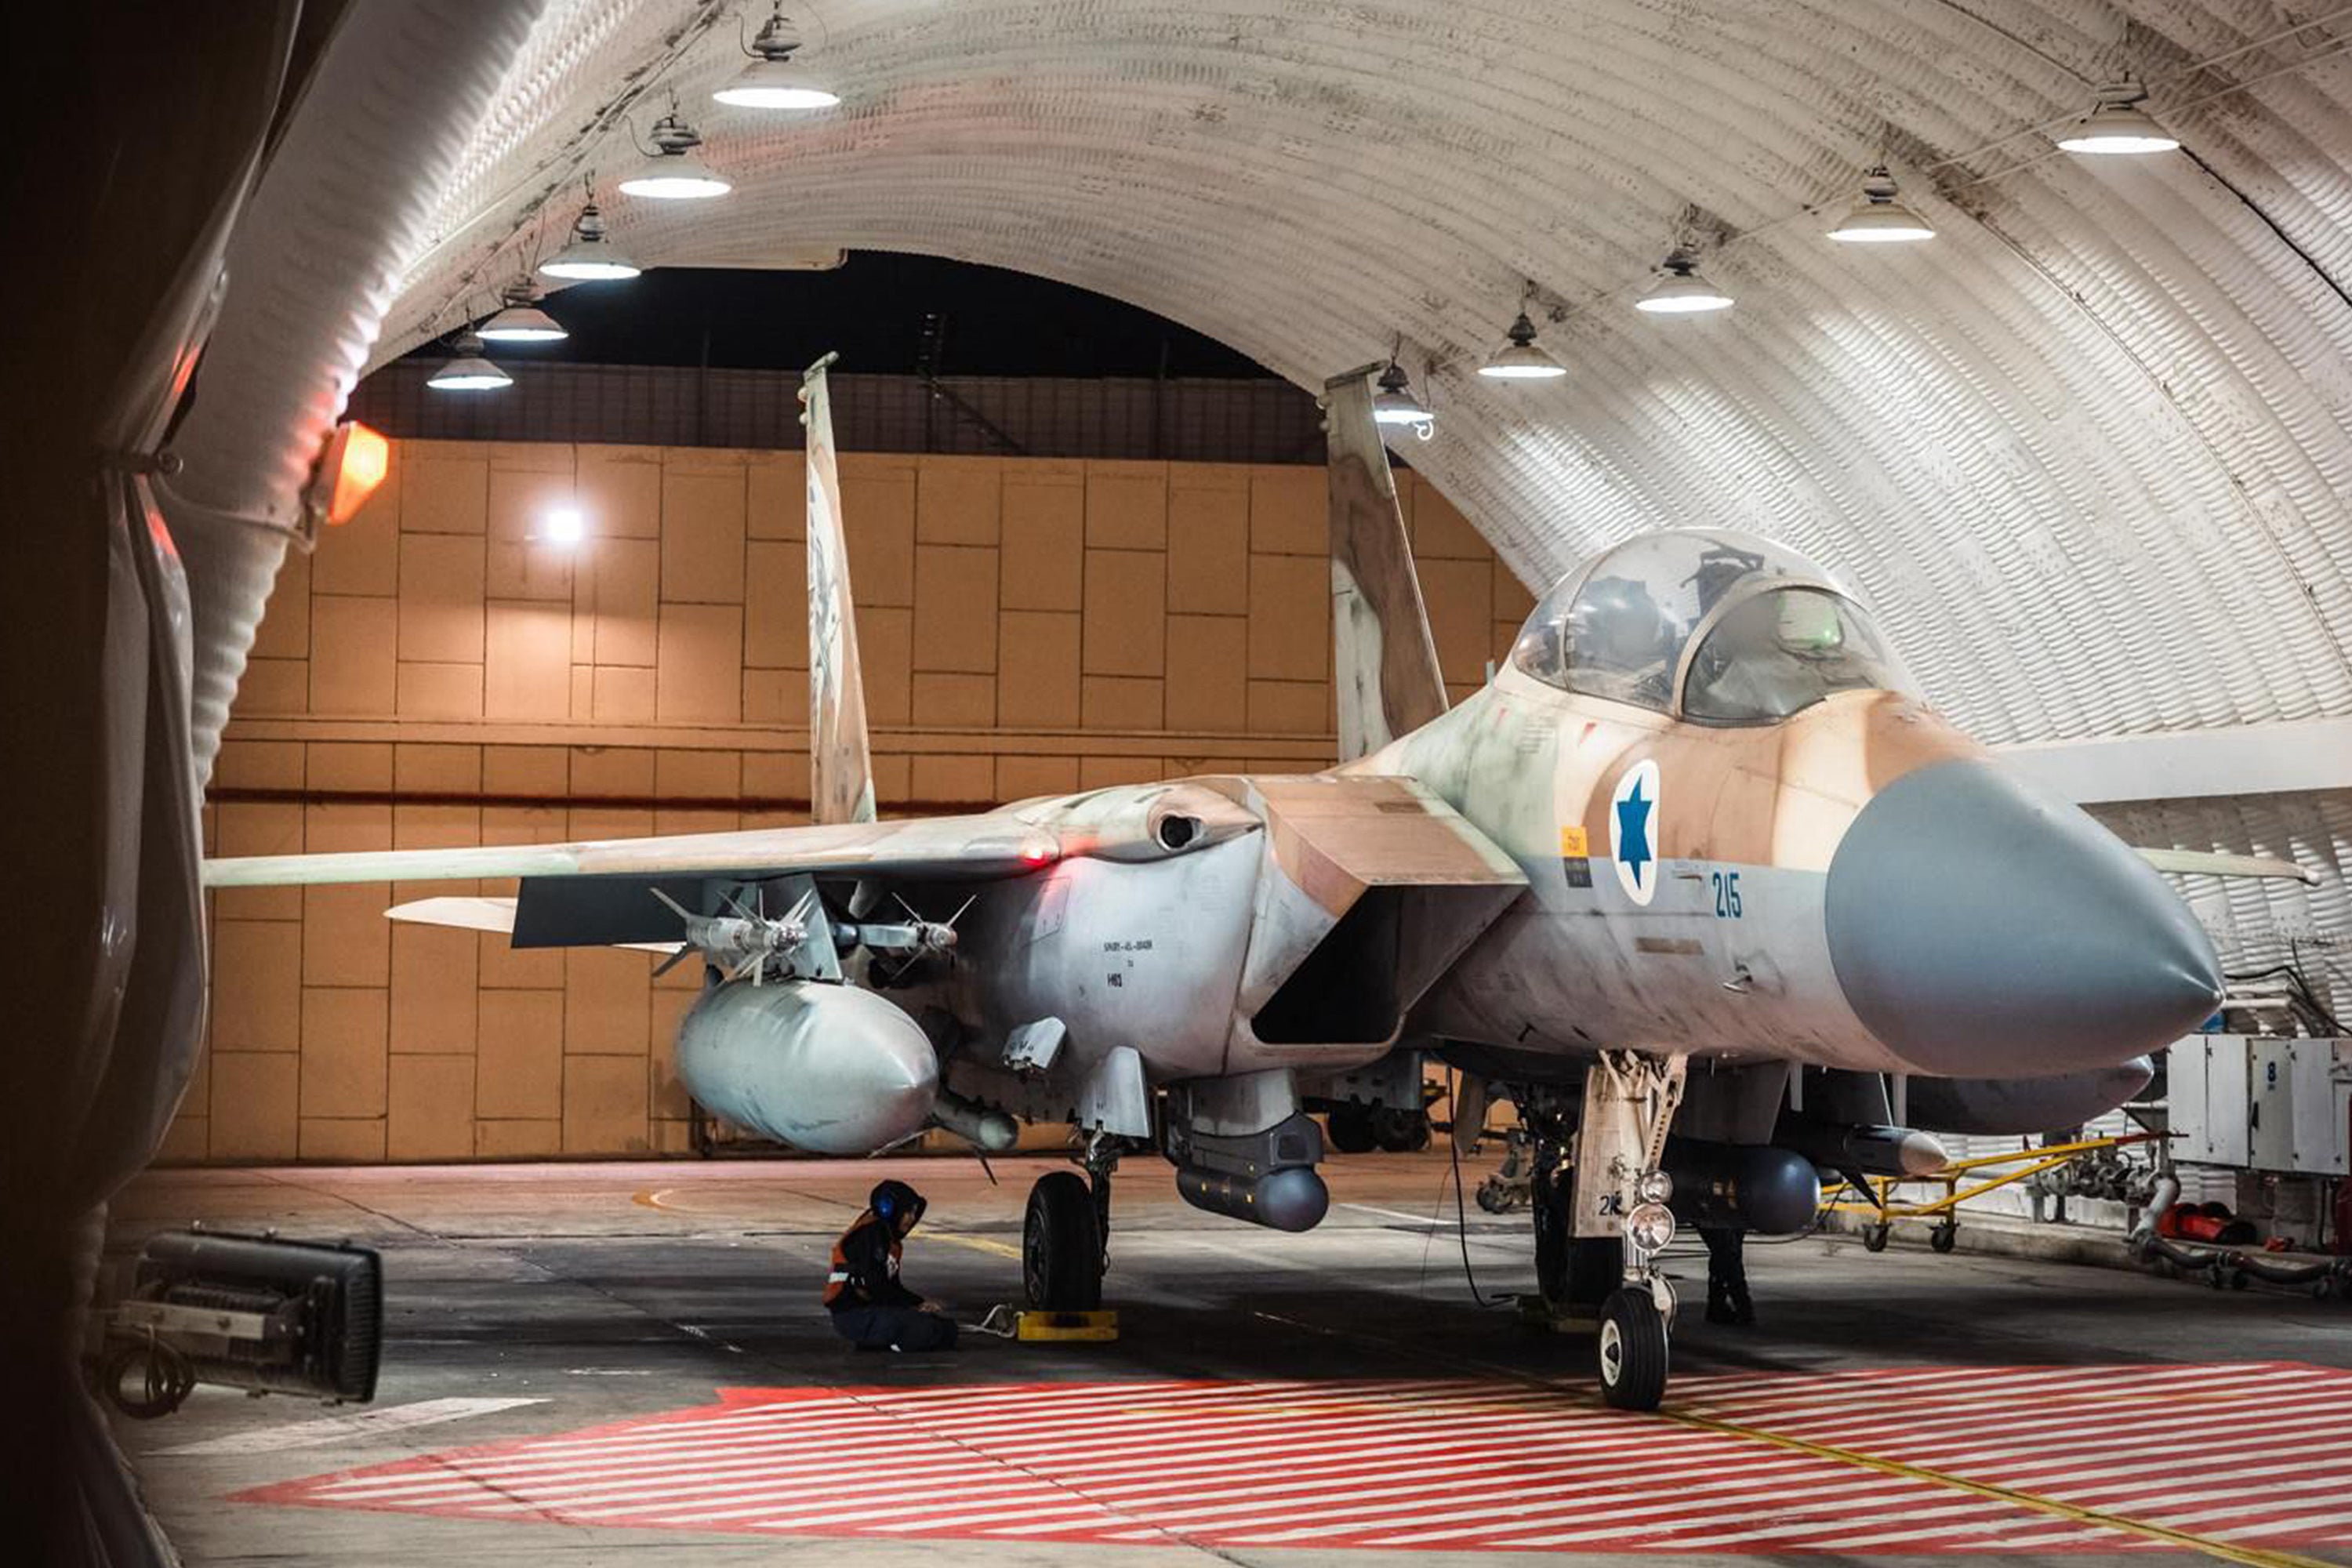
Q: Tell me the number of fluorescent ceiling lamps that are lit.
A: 10